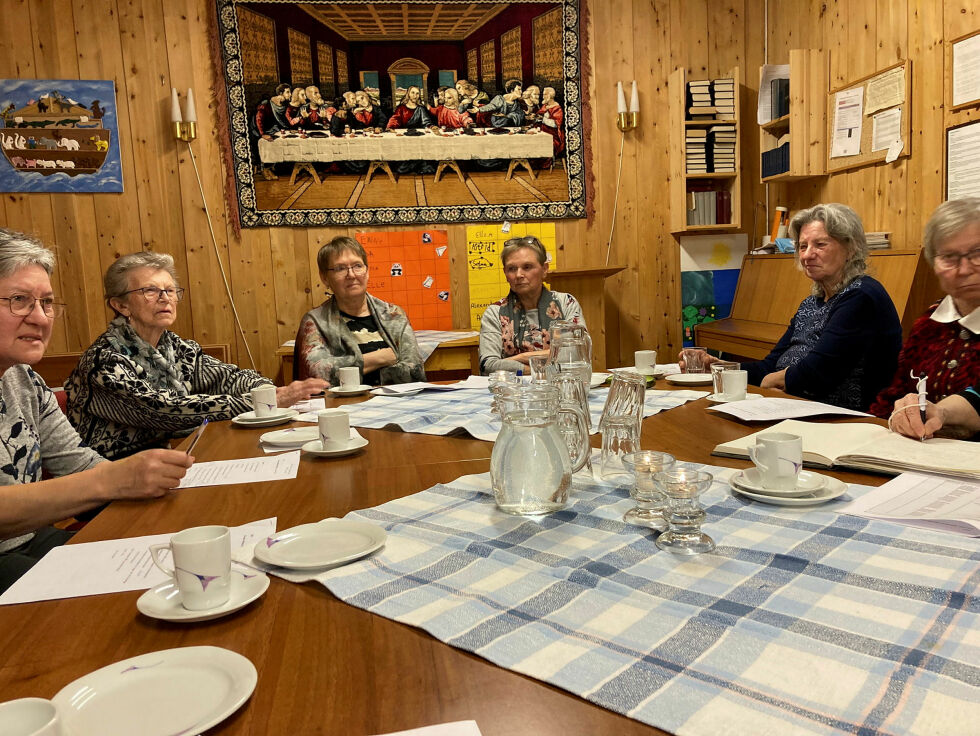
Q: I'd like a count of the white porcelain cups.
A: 8